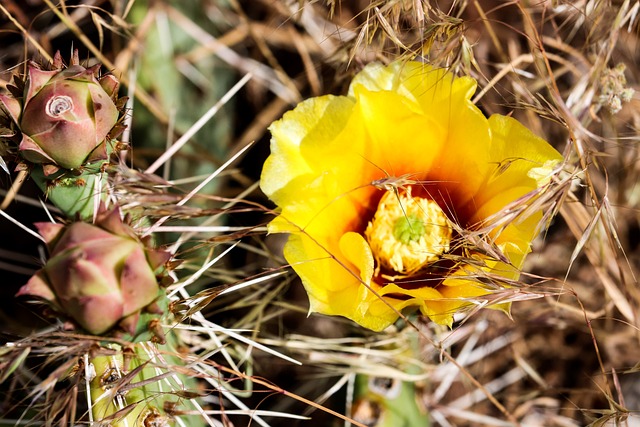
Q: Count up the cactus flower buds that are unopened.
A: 2